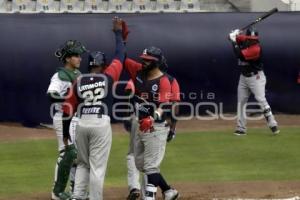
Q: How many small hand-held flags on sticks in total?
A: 0